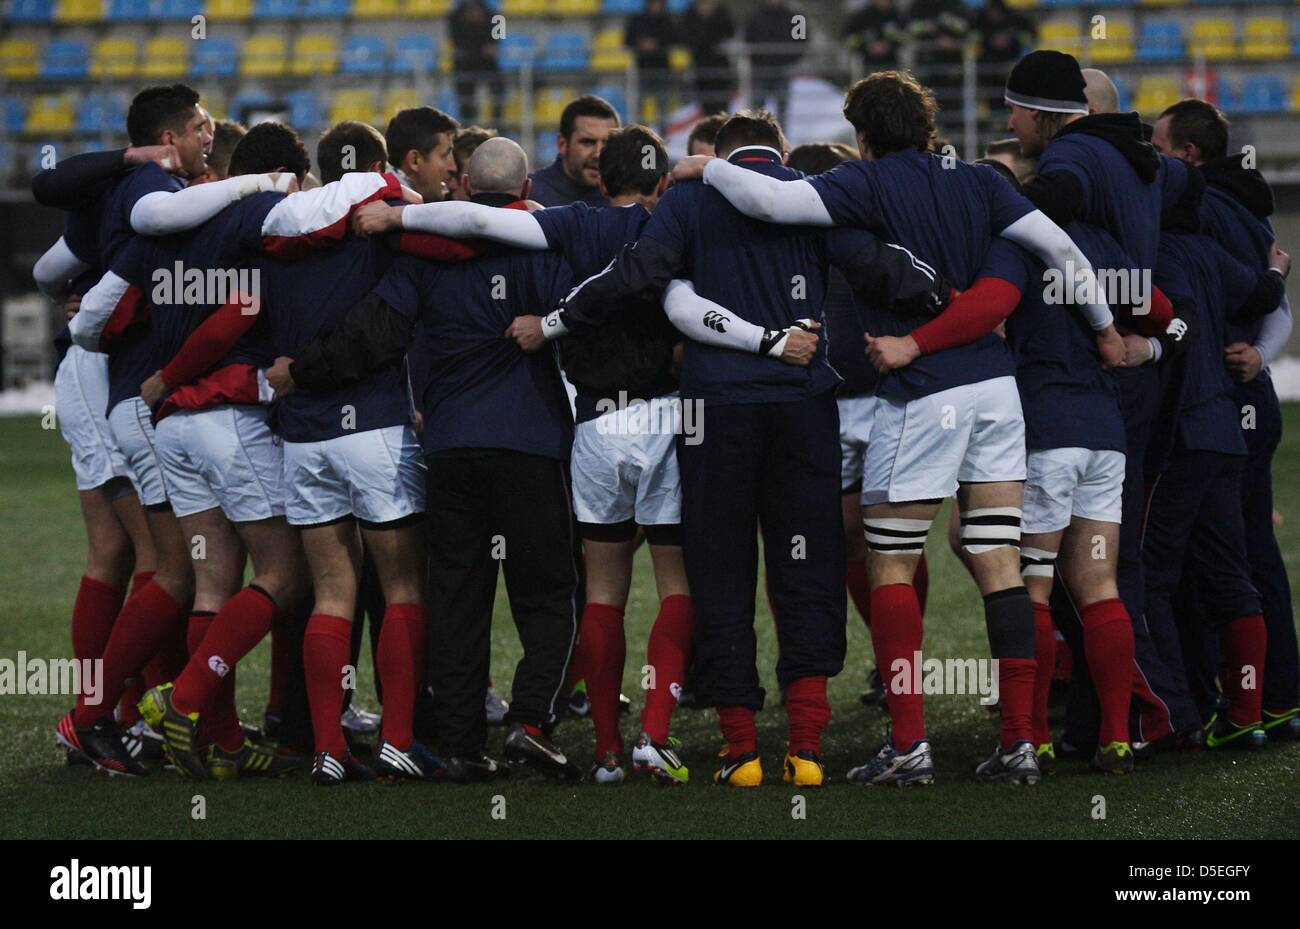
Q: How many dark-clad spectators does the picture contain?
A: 7